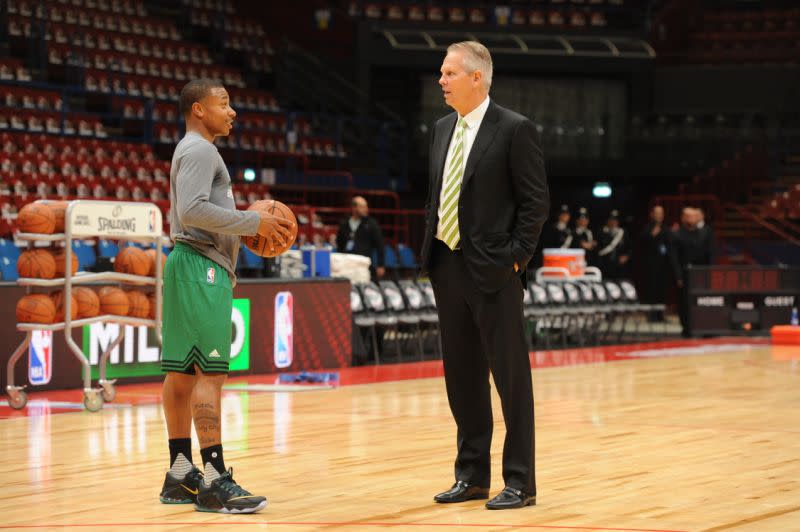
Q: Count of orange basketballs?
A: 13